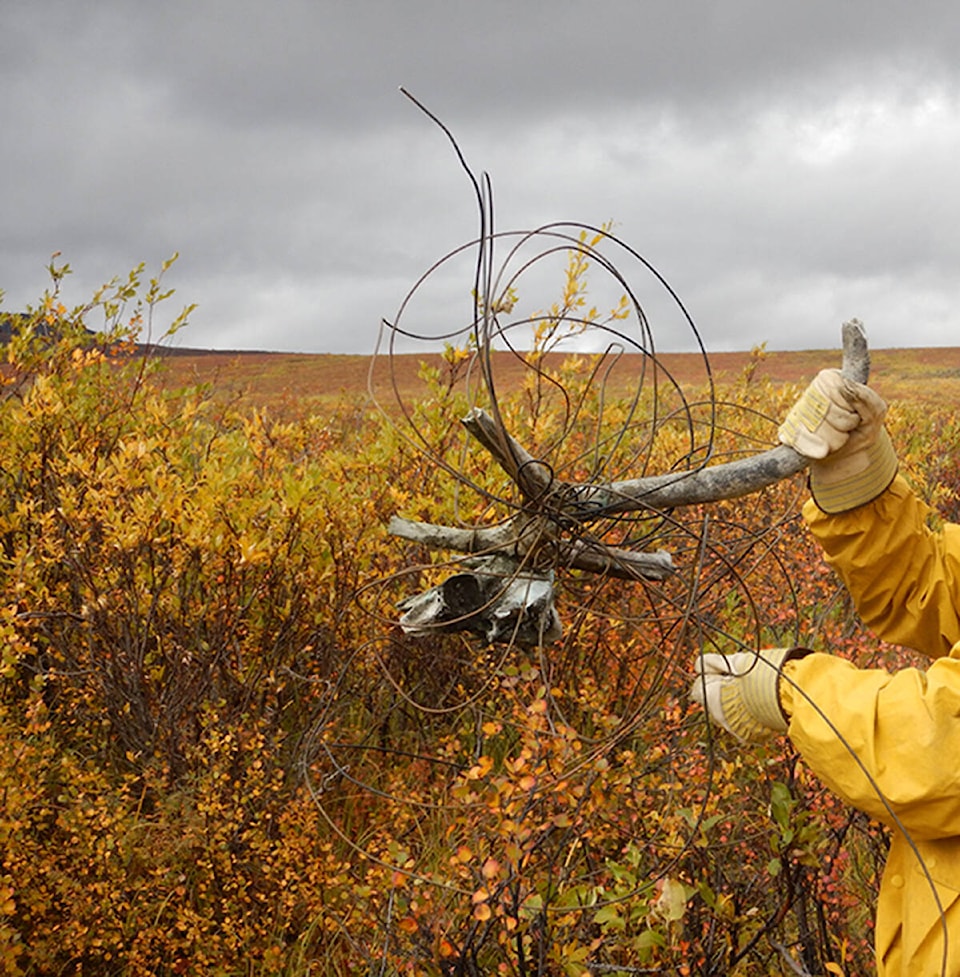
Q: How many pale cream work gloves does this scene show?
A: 2